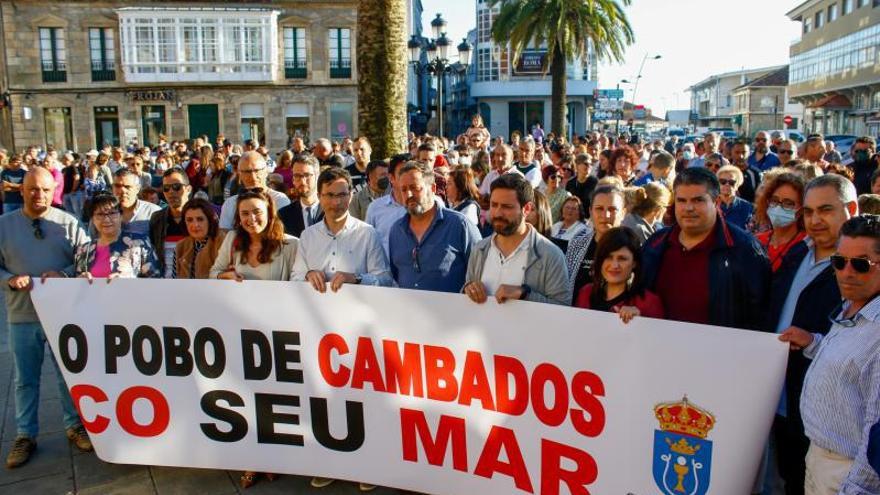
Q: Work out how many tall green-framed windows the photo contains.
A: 4